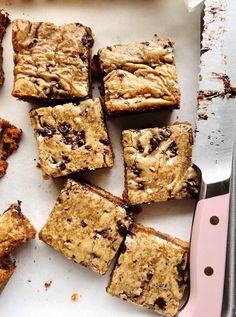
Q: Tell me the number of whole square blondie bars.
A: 6